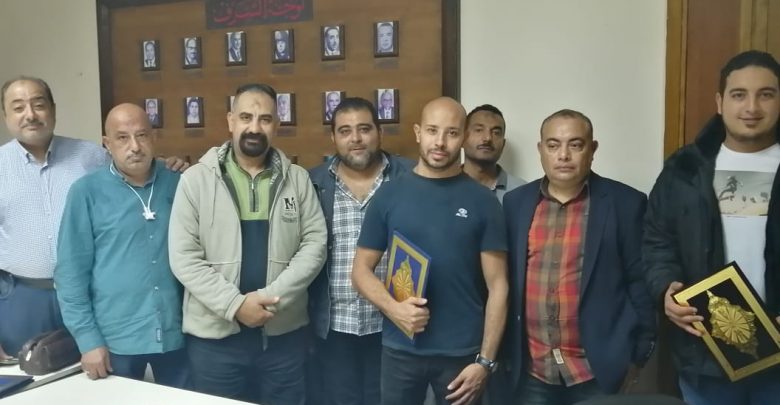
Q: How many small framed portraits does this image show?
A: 12